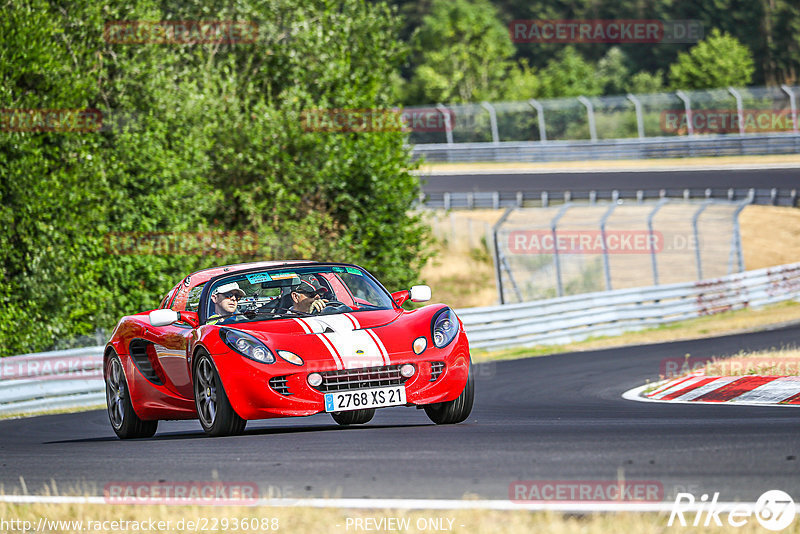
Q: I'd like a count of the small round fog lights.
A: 2